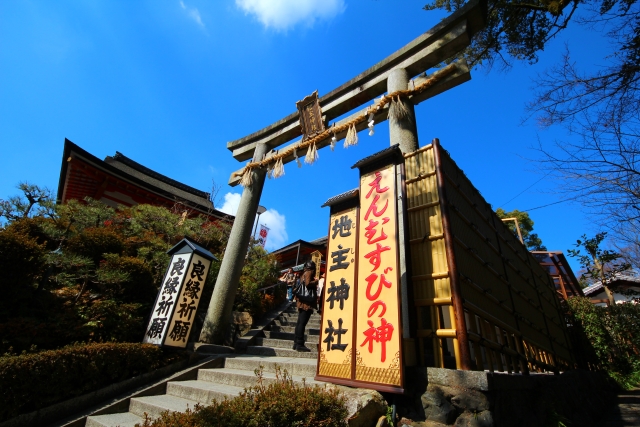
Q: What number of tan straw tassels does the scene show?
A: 5